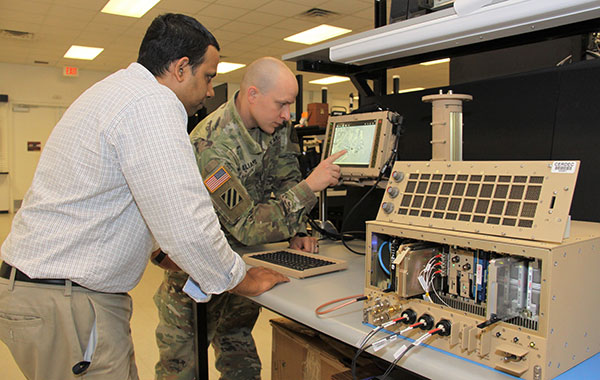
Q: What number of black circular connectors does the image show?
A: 3